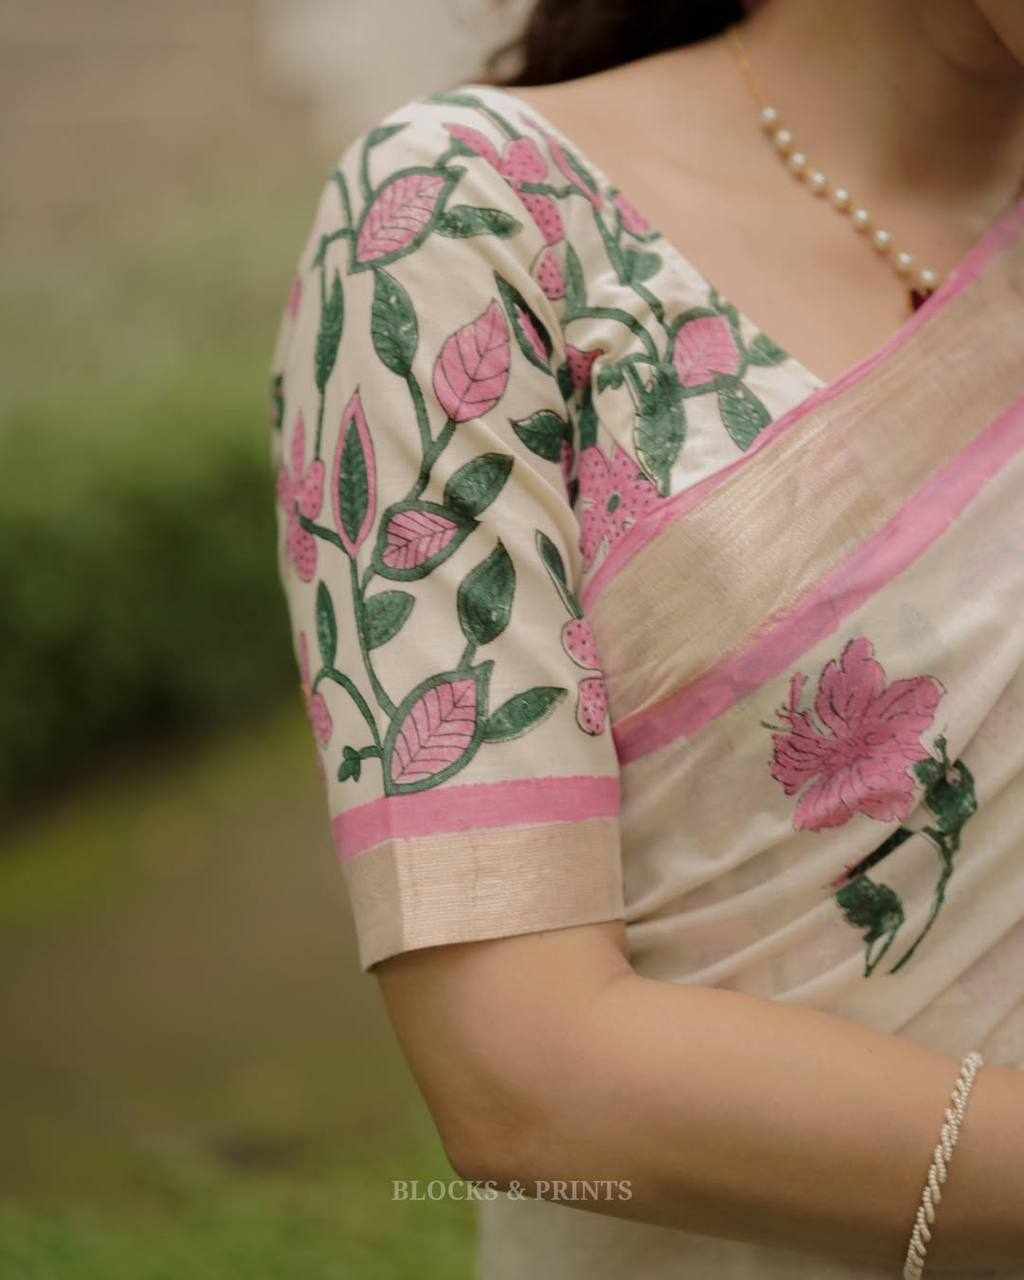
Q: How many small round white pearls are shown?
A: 9